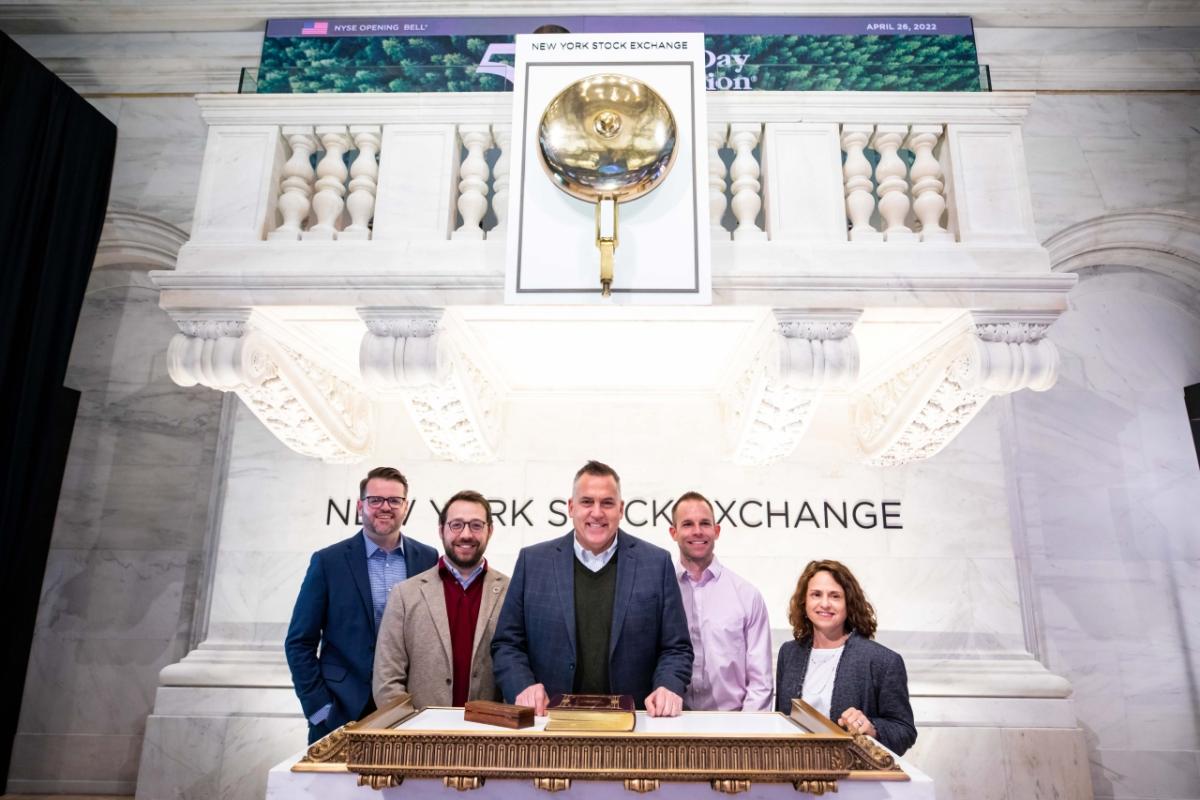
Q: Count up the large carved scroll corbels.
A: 4